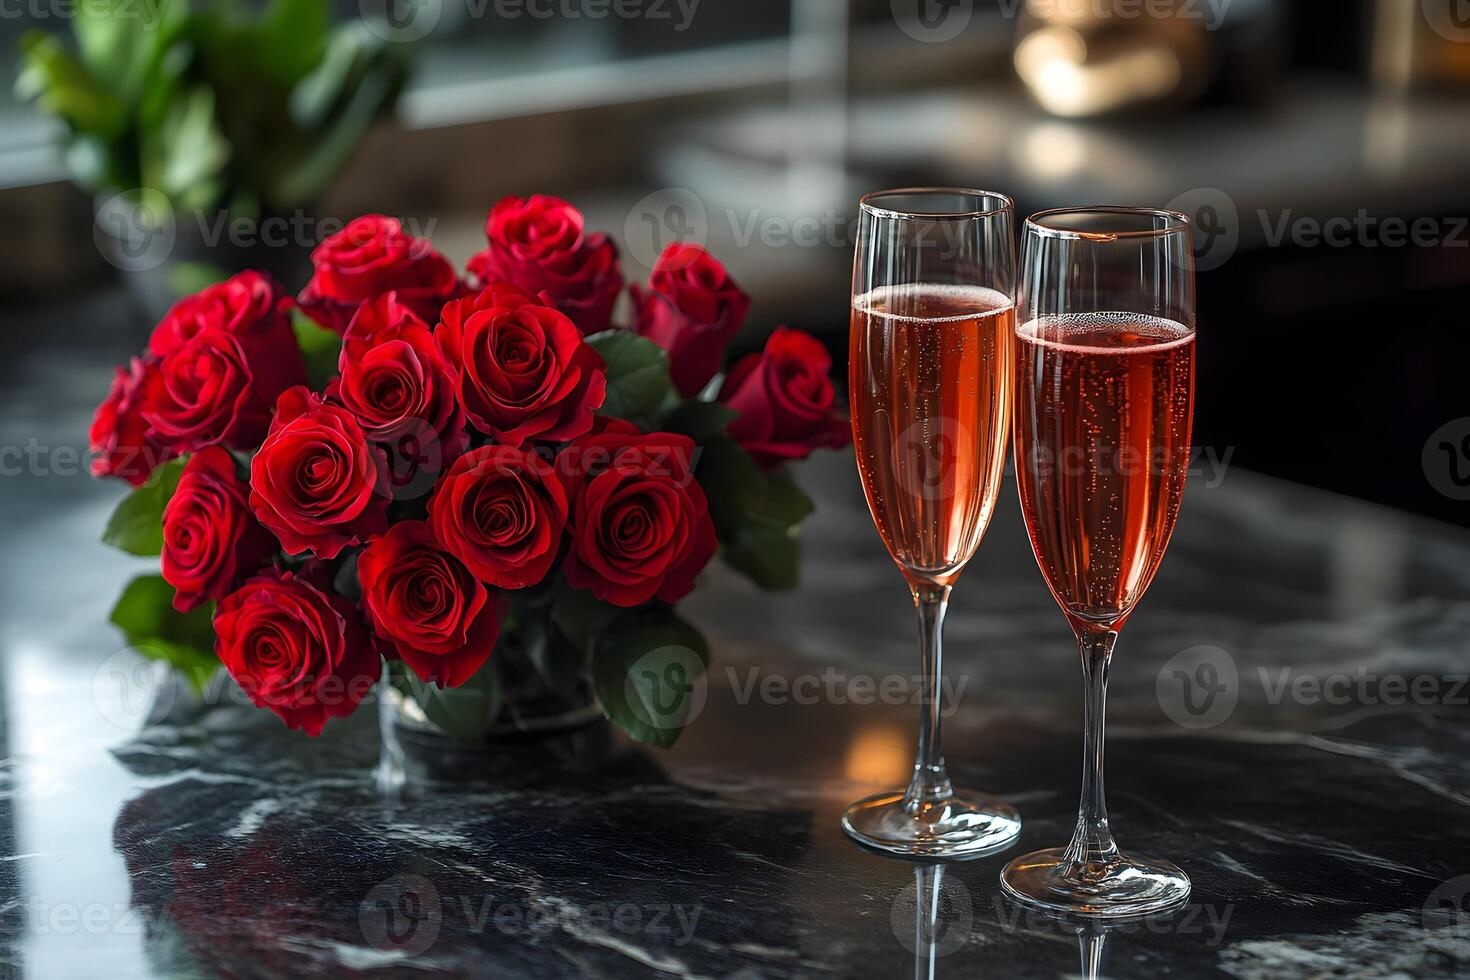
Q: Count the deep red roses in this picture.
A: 15